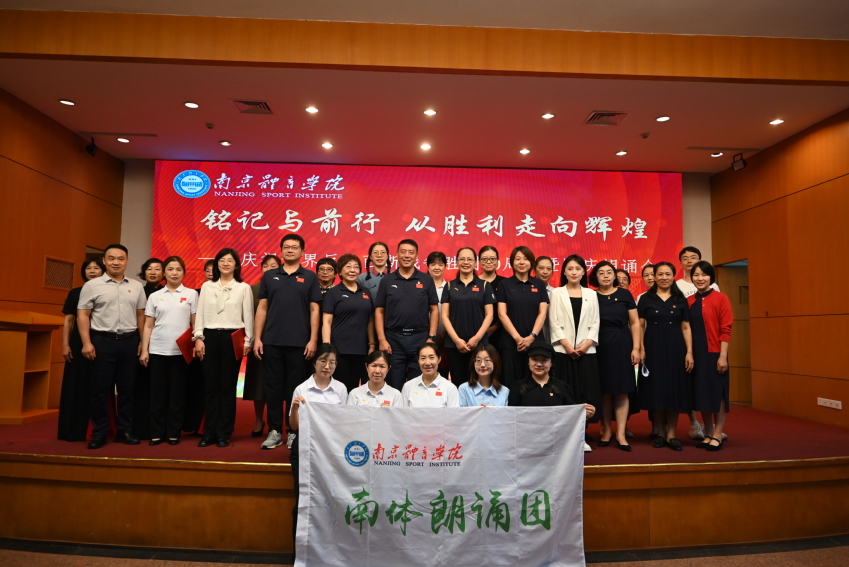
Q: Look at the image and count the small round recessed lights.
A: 14